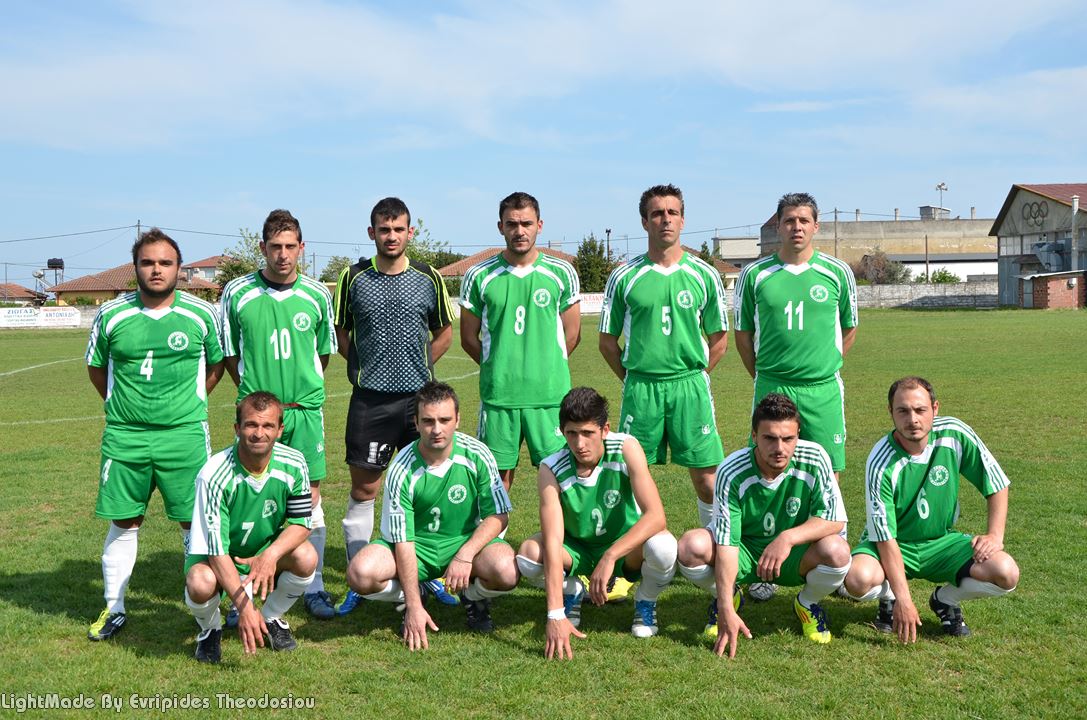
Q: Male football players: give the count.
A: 11